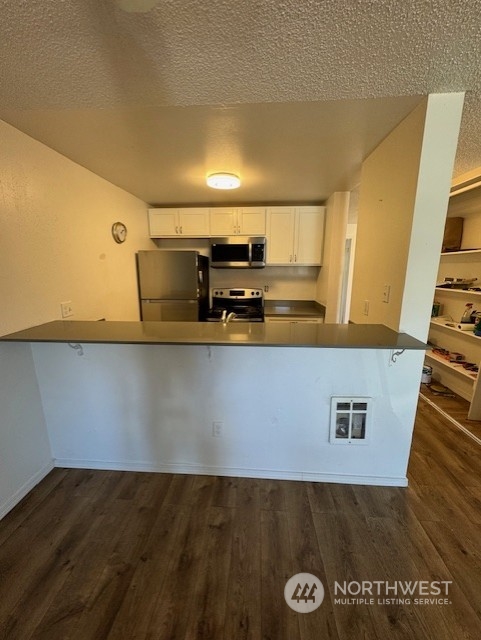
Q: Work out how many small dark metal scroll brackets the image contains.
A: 3